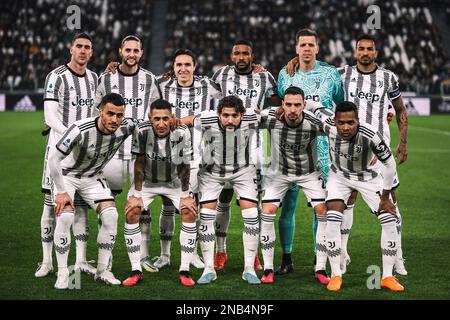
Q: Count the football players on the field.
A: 11